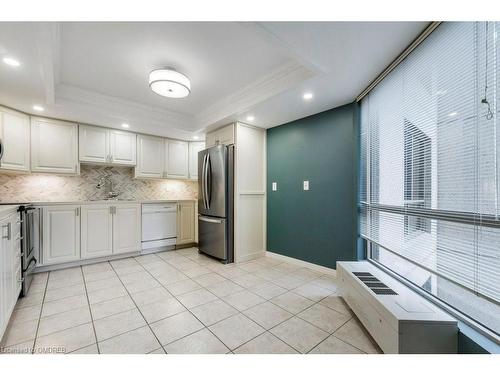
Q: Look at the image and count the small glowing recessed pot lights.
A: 6